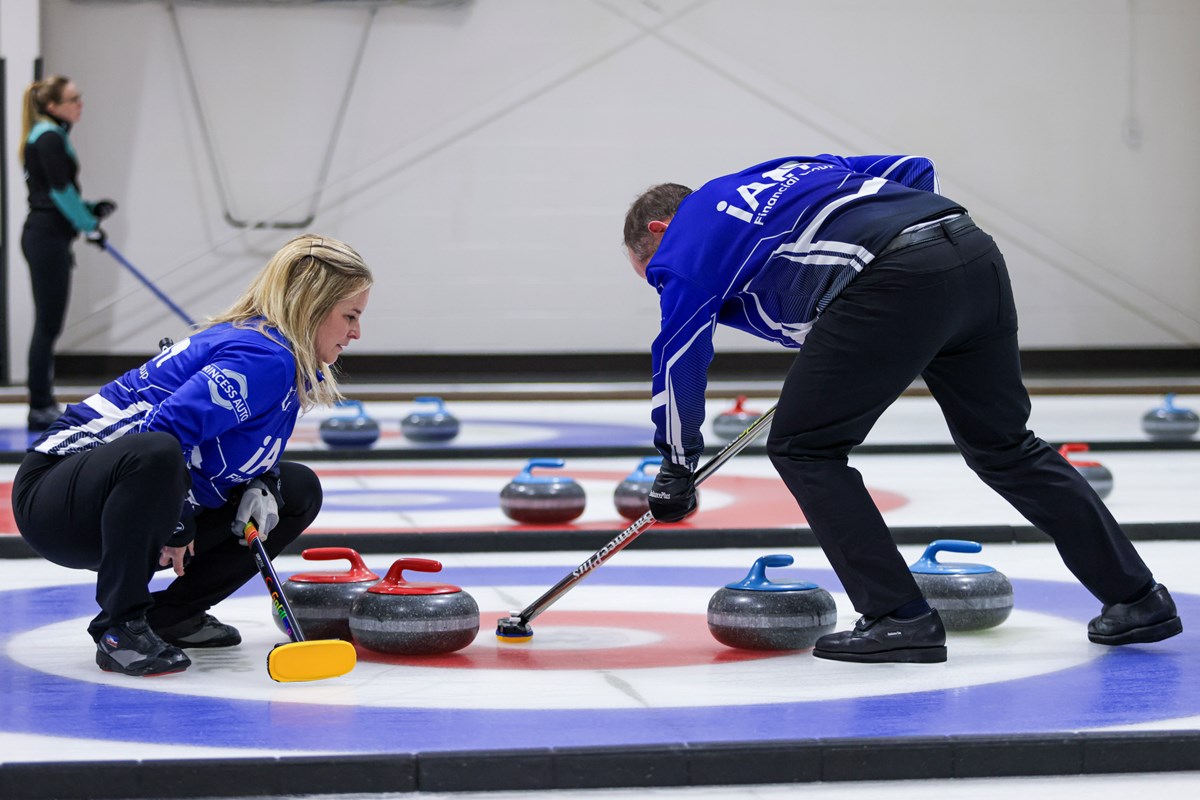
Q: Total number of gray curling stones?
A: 11